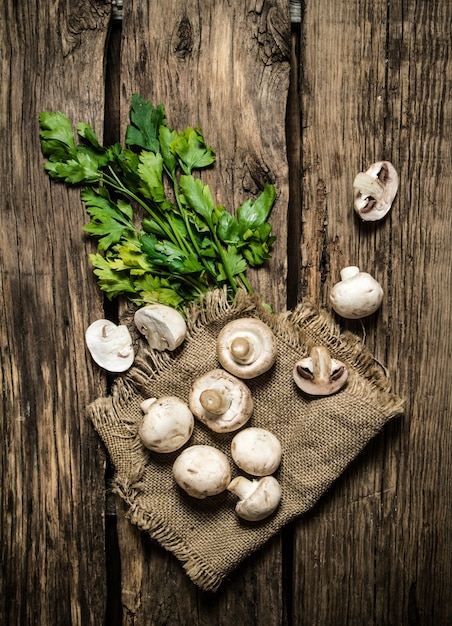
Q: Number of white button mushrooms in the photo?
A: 11